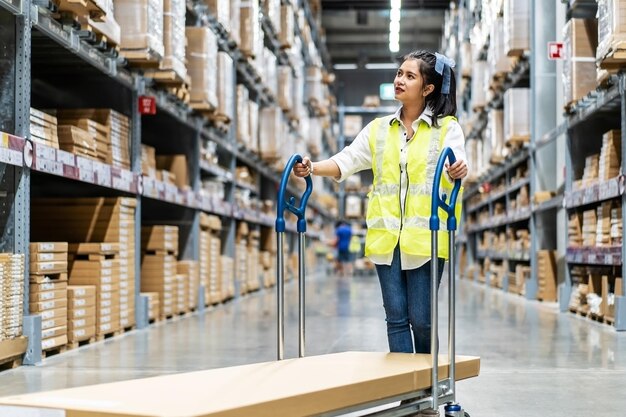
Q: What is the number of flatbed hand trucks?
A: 1